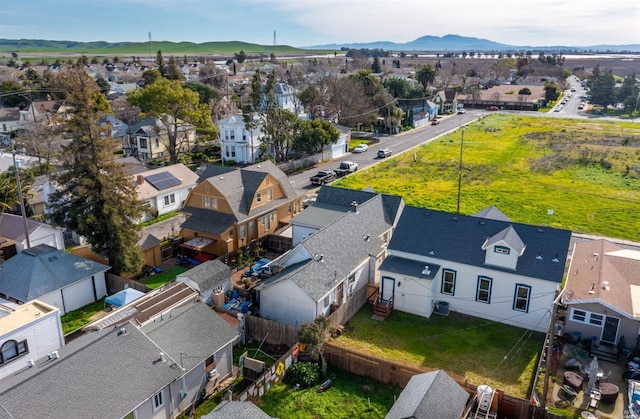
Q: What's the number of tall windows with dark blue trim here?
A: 3